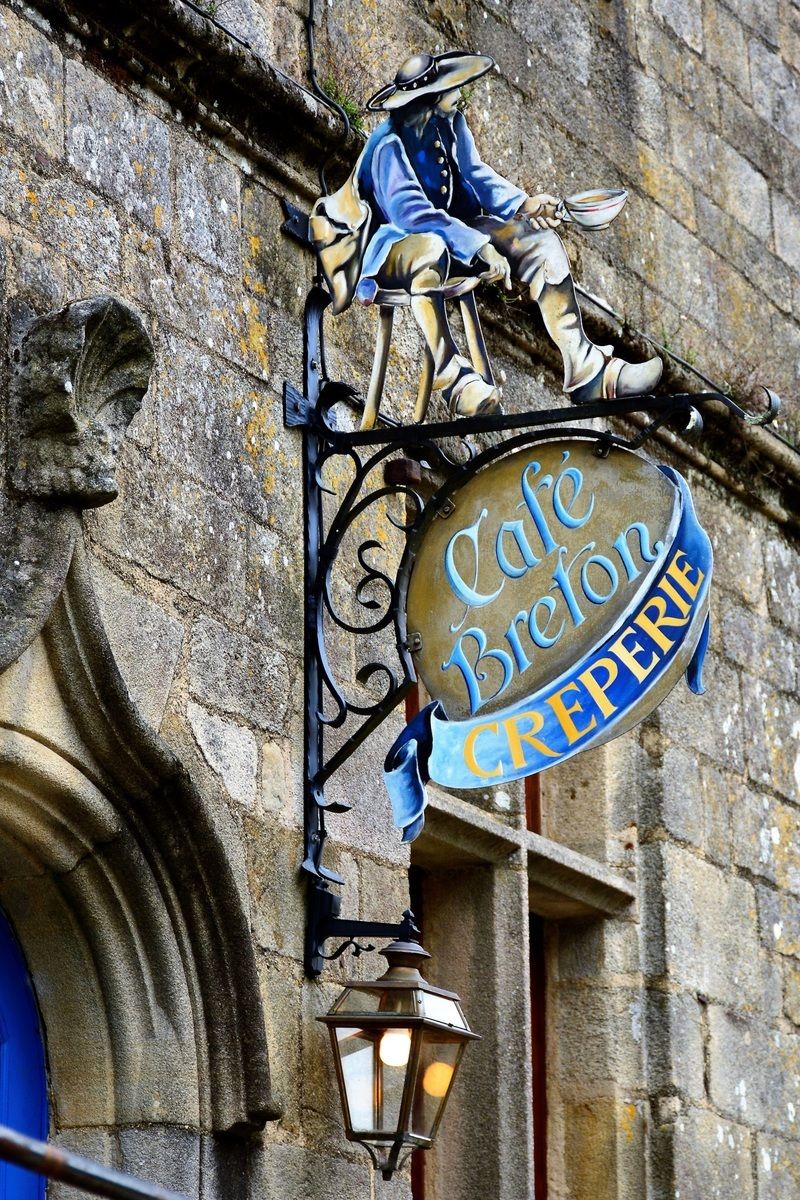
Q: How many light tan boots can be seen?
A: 2